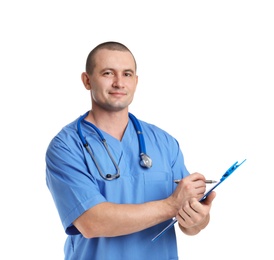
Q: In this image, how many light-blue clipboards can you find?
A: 1